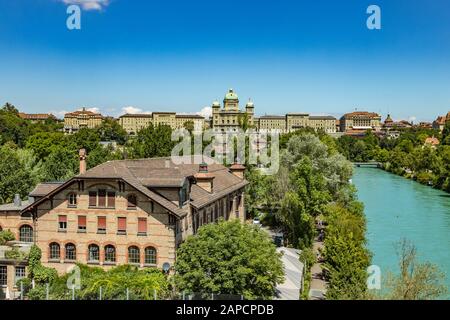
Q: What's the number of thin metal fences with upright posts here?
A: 1